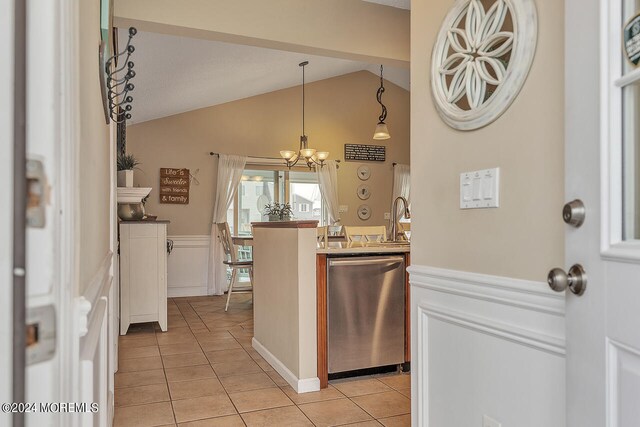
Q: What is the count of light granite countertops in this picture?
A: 1